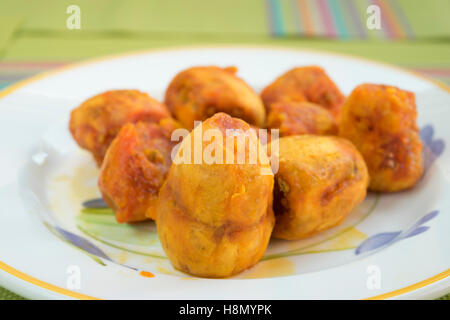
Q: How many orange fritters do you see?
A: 8